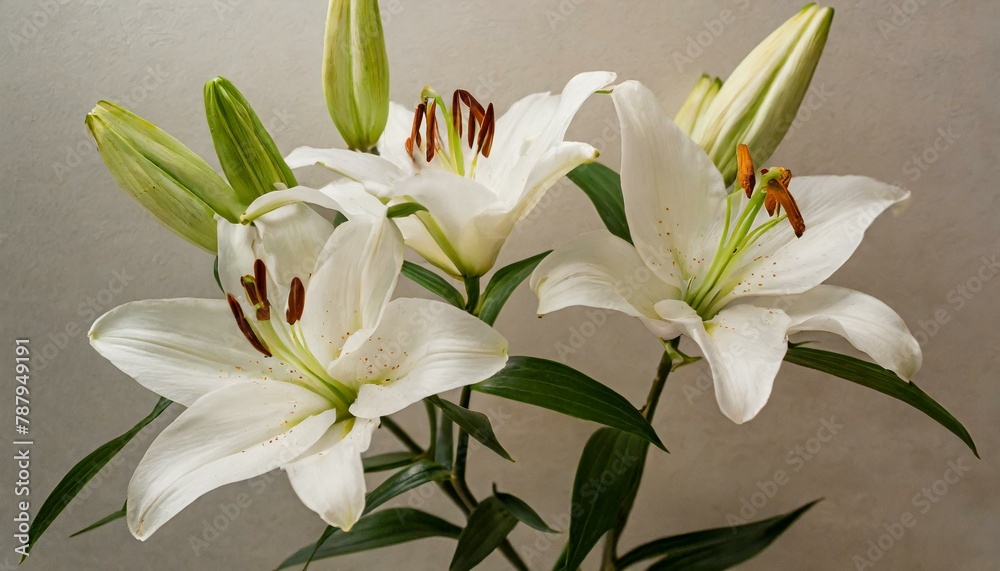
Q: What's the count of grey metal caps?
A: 0